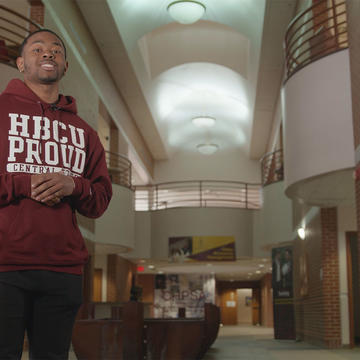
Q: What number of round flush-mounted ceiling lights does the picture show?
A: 3